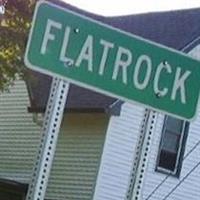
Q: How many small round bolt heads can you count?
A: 4